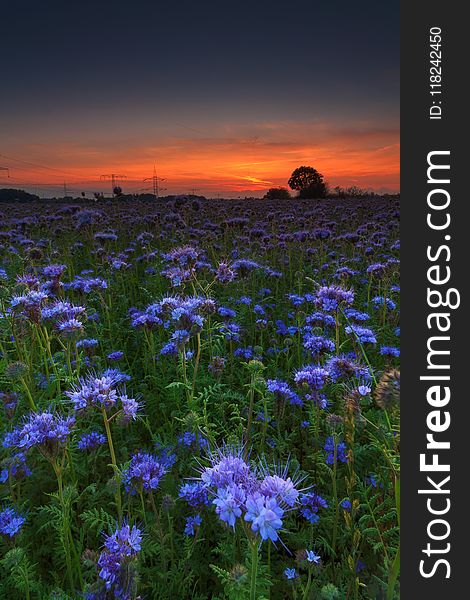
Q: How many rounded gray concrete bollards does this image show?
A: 0